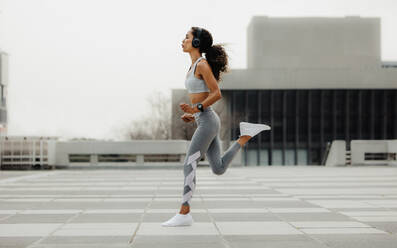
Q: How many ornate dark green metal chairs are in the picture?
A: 0